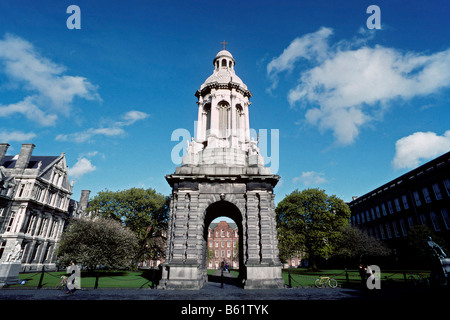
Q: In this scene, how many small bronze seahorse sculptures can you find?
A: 0